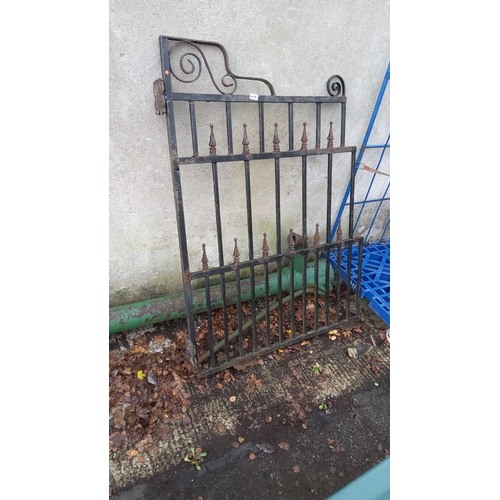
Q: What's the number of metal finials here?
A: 11